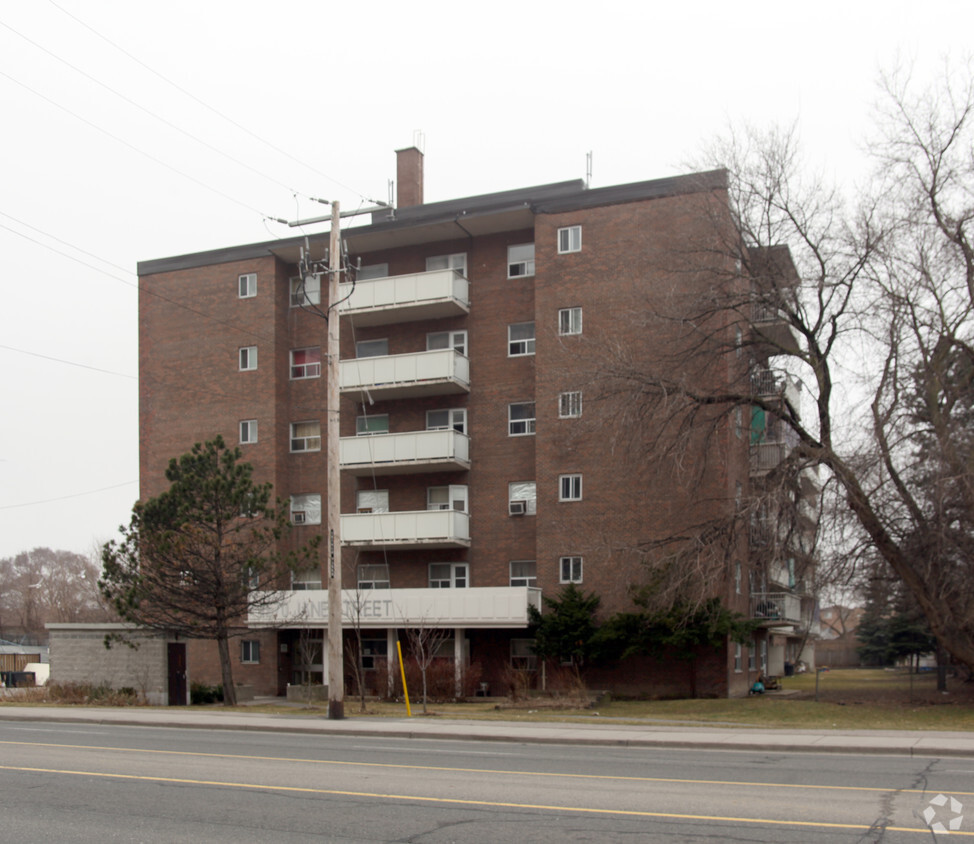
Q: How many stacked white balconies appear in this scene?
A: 4